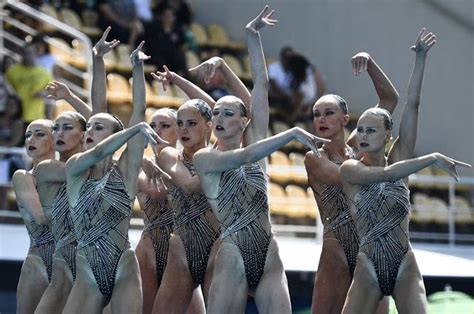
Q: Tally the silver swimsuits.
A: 8